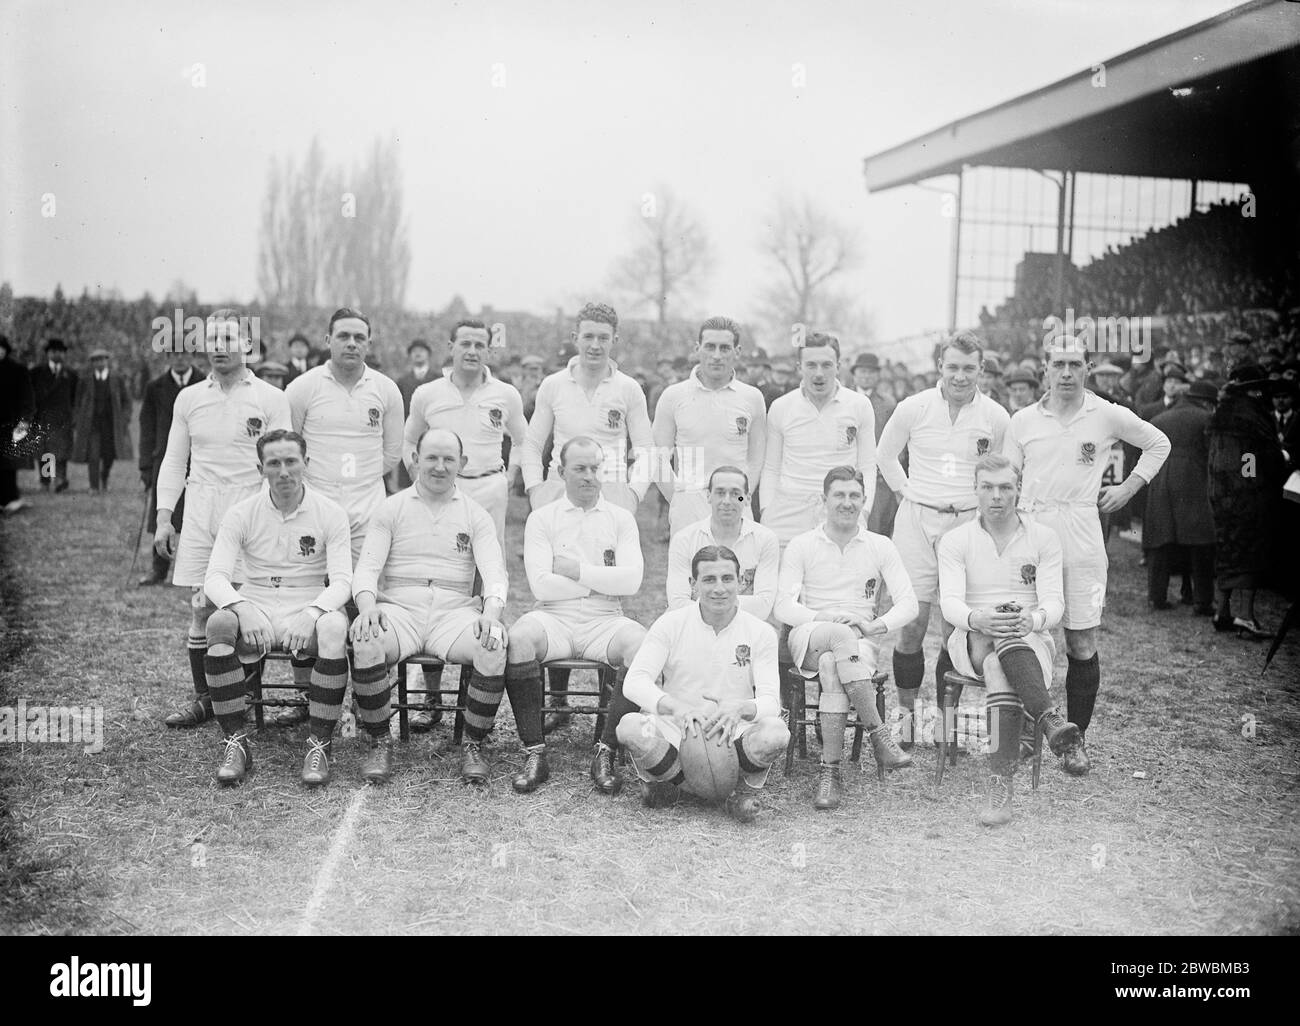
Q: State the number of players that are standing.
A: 8